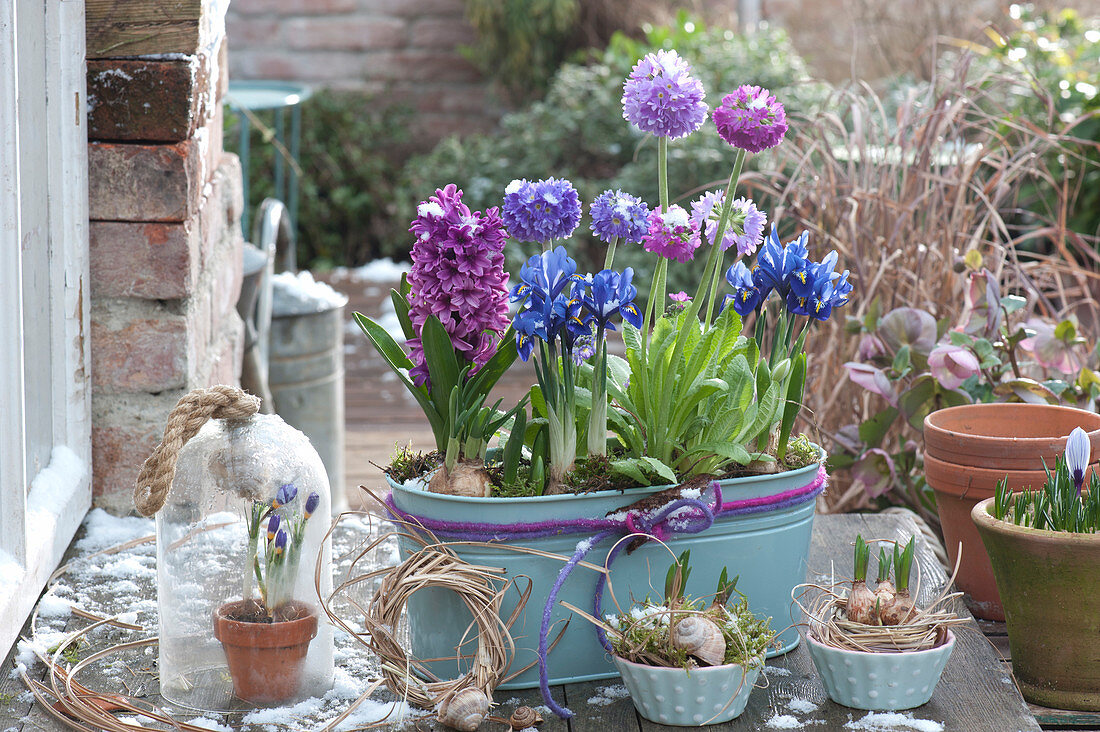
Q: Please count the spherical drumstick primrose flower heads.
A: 6